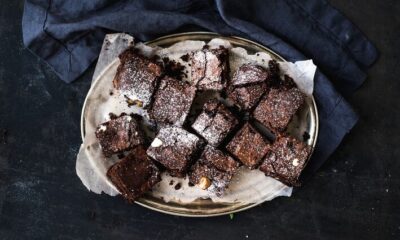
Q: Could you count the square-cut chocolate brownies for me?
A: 12